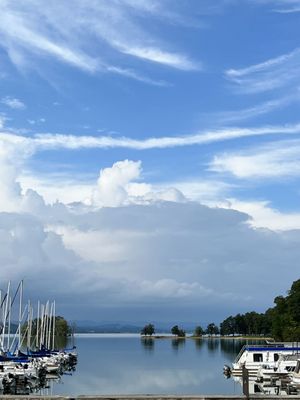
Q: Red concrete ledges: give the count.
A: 0